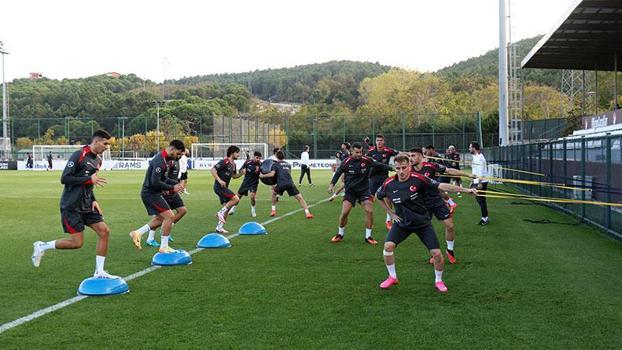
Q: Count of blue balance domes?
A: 4